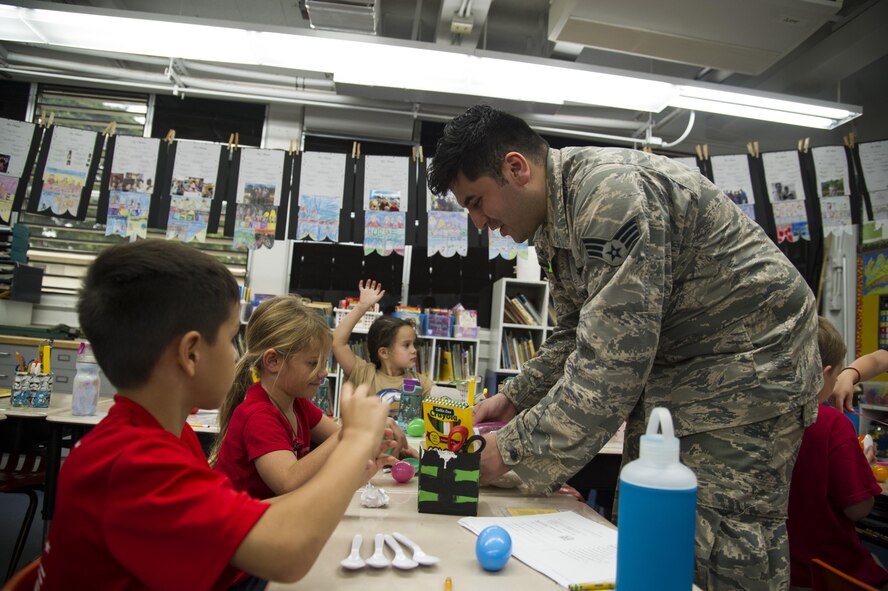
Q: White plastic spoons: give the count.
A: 4